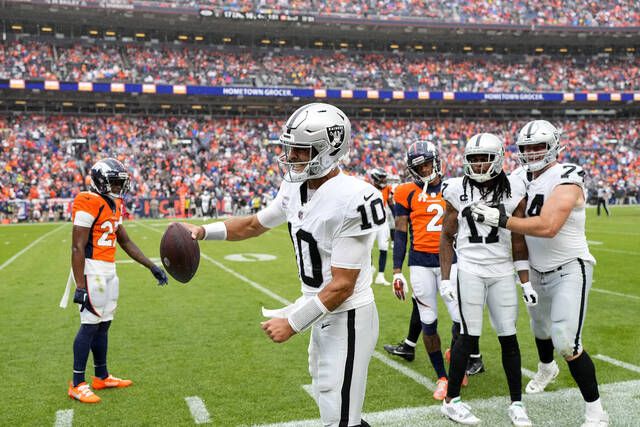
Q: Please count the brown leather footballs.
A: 1